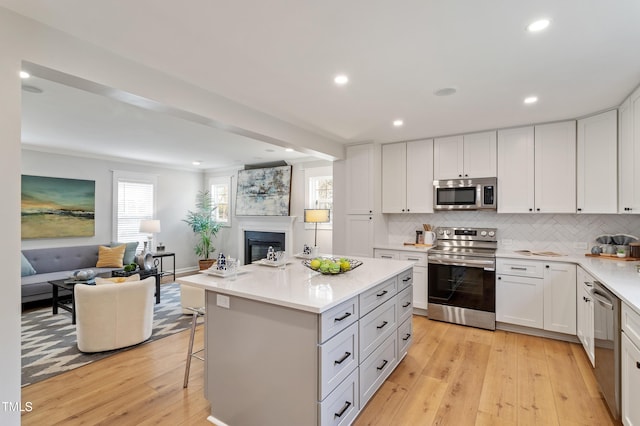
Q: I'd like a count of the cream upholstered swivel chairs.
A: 2